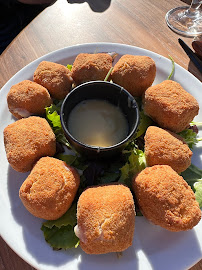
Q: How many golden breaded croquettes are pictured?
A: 10